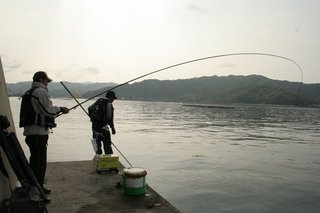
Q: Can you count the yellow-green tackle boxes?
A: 1